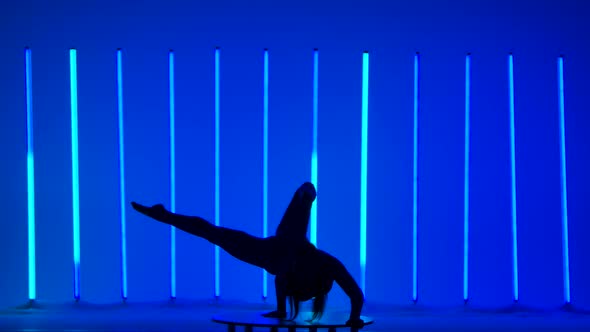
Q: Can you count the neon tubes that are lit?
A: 12